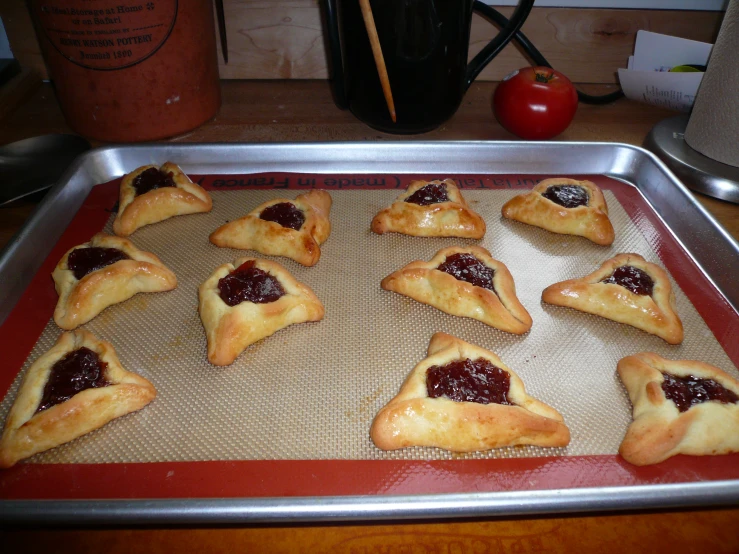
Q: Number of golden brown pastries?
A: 11